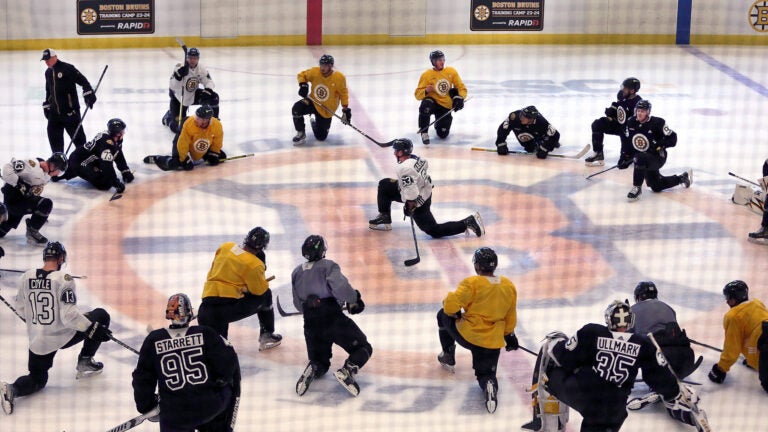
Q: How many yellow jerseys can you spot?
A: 6